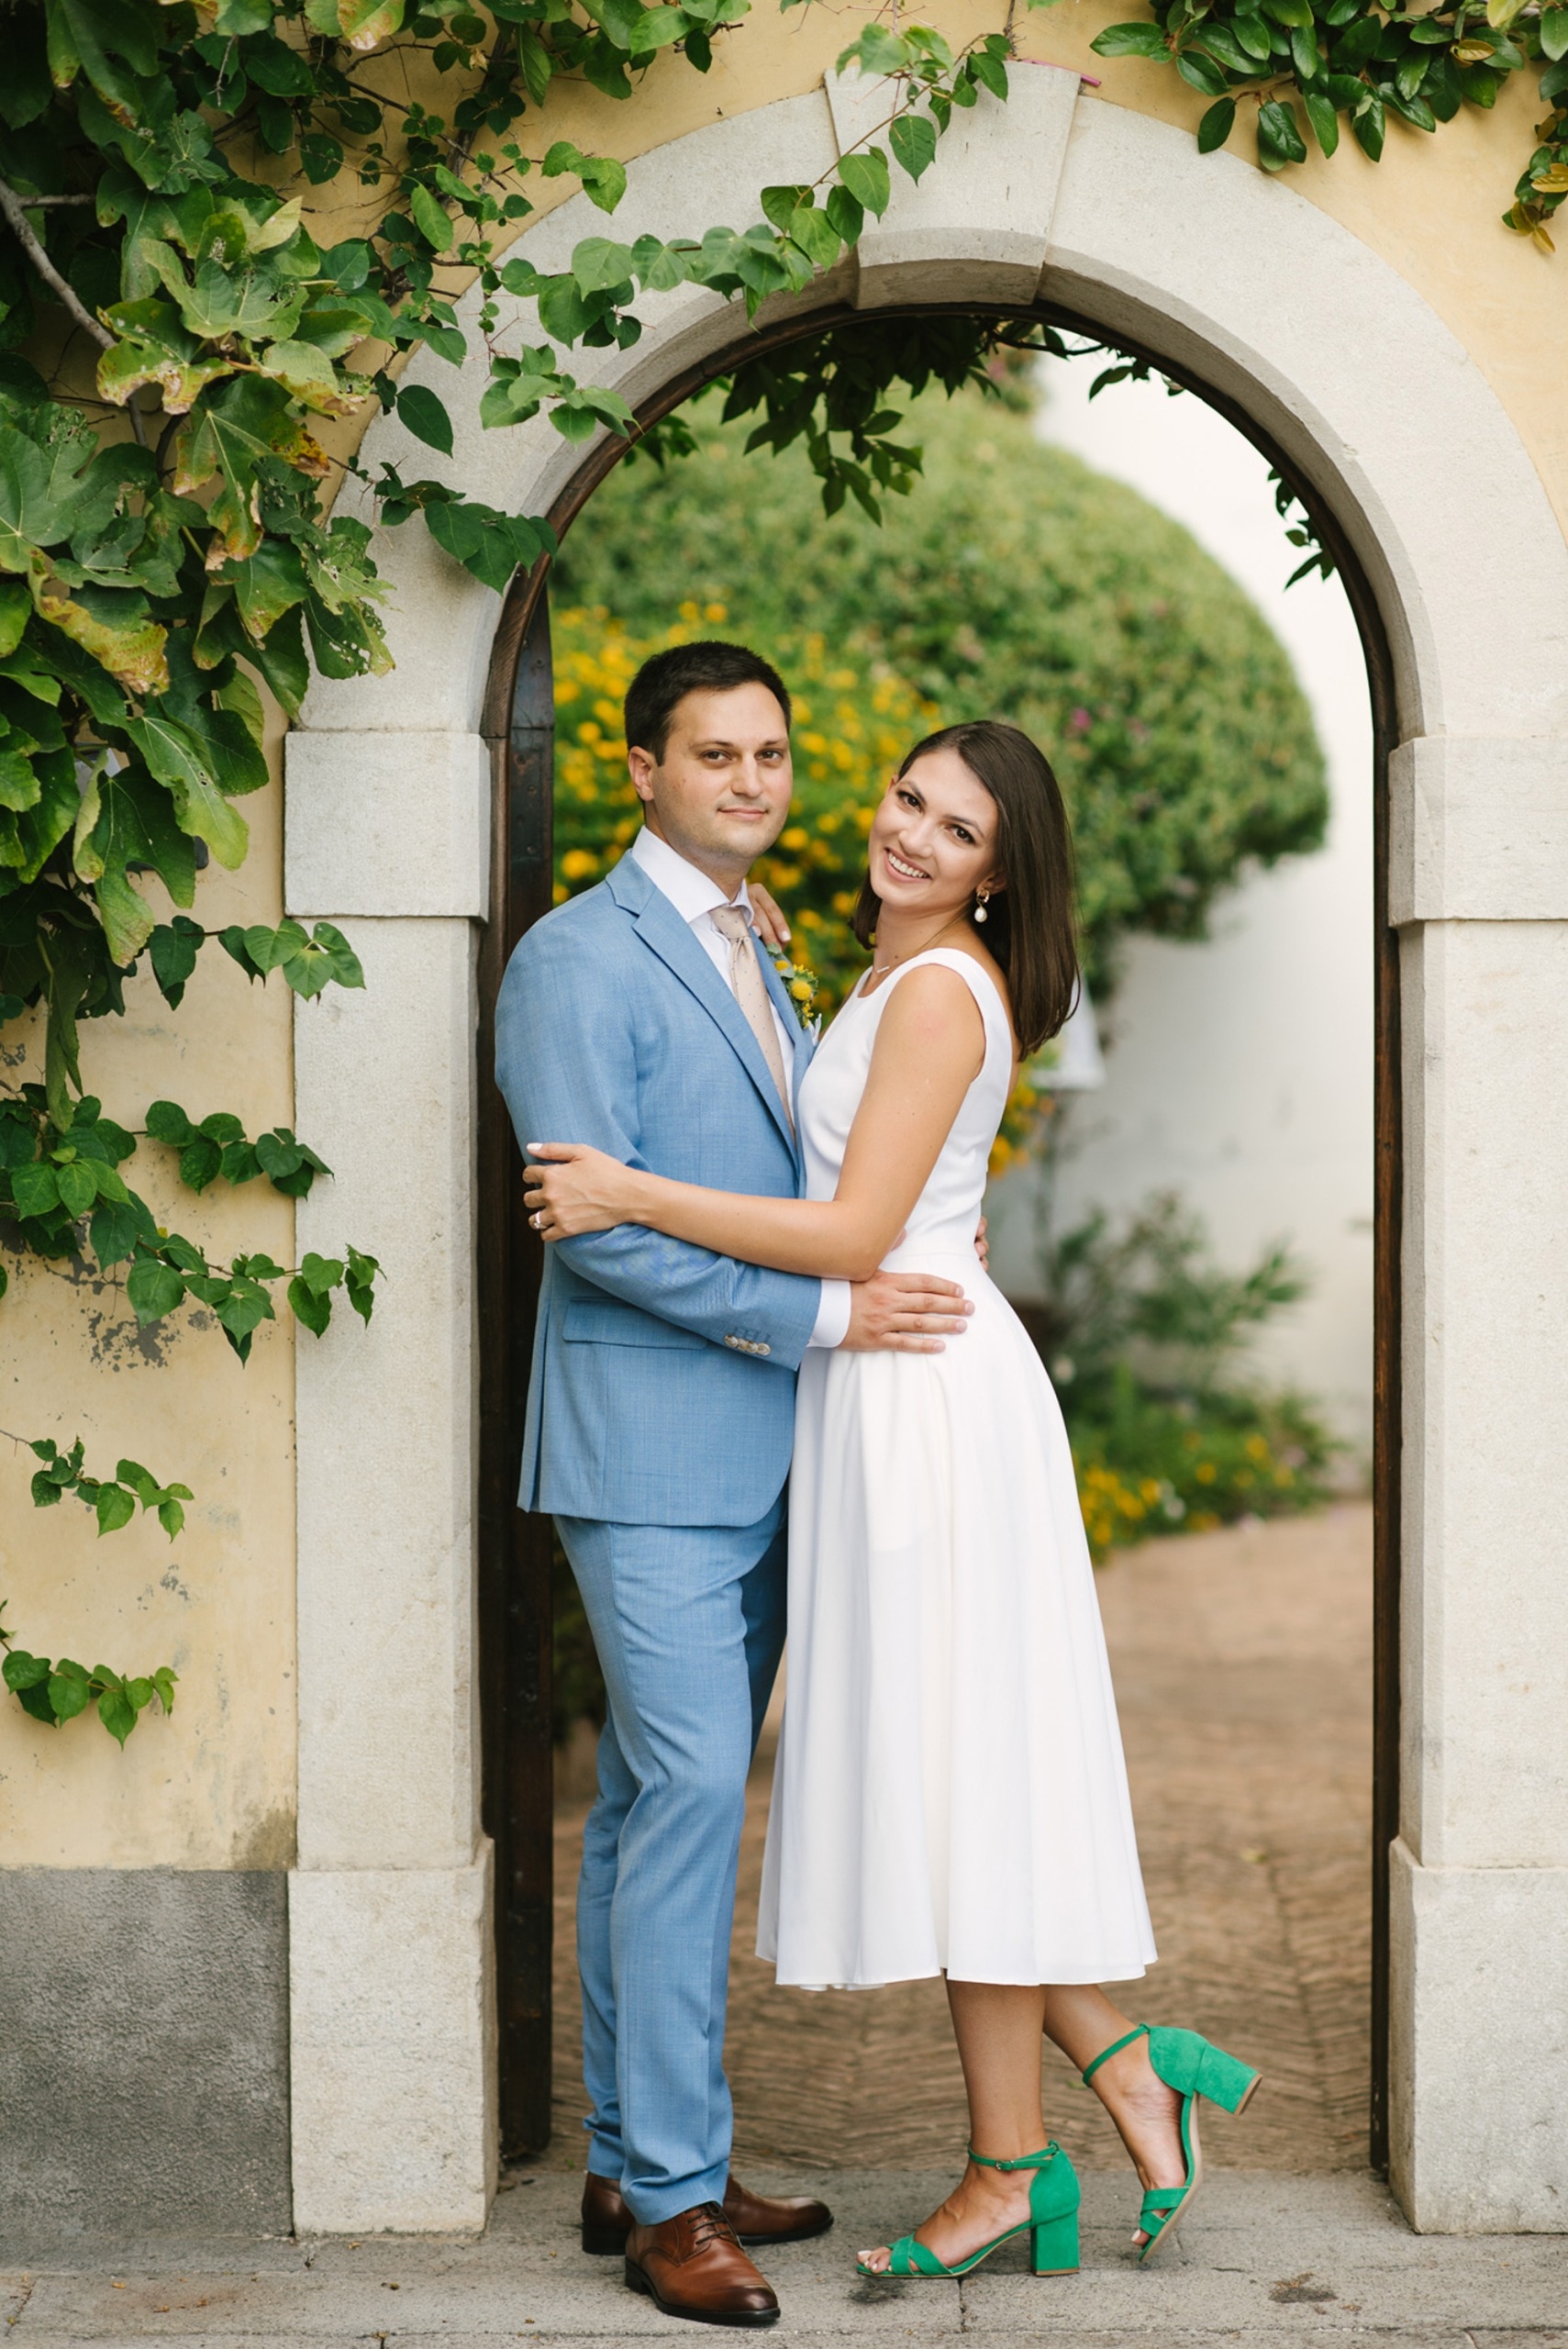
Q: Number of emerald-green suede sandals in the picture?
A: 2